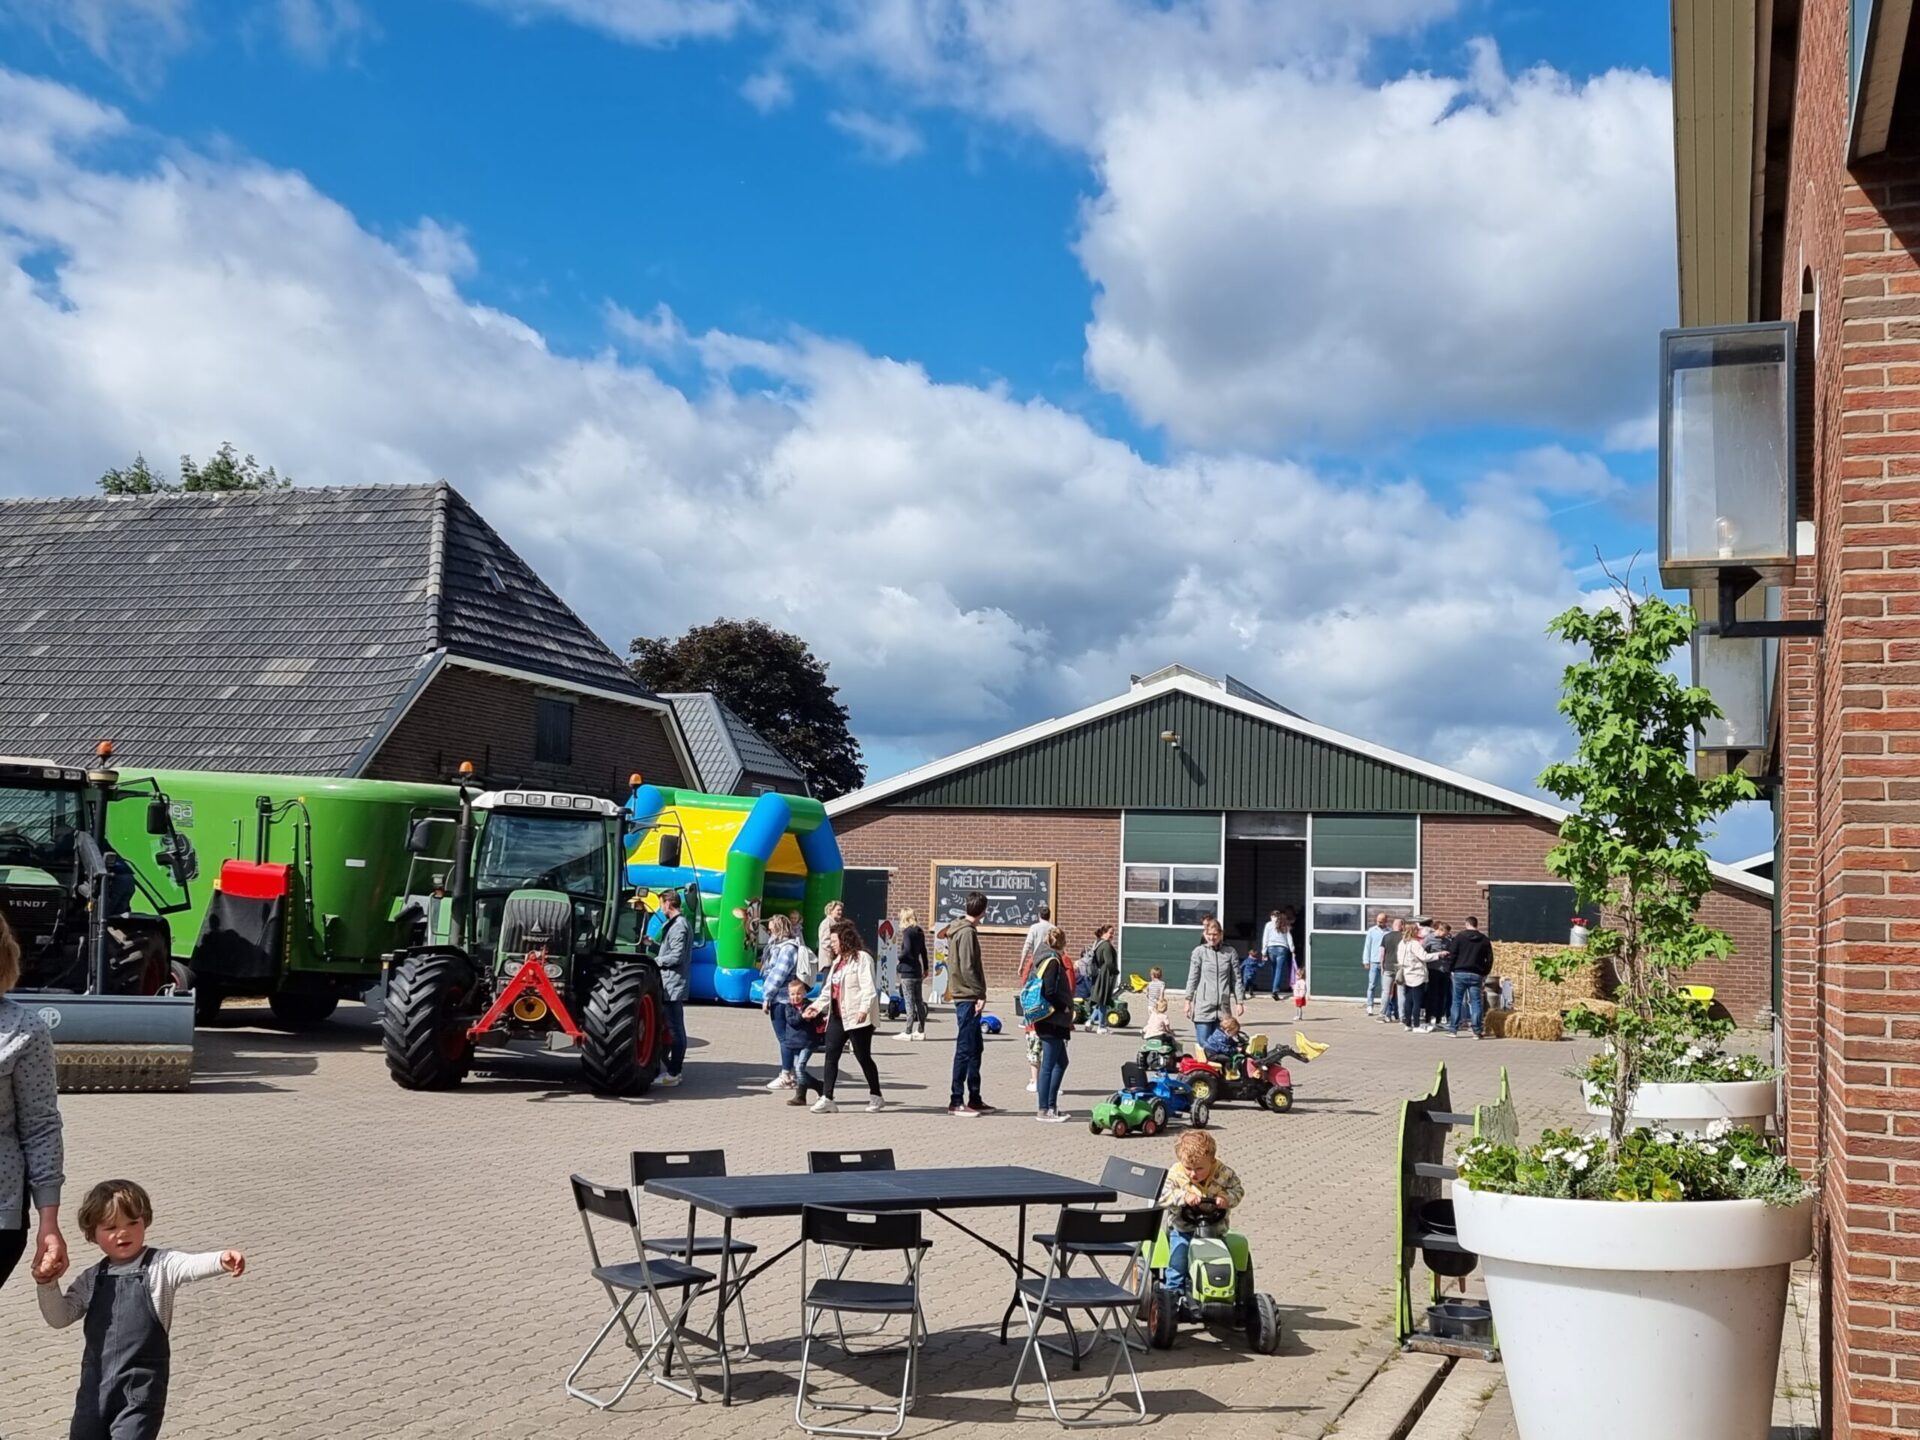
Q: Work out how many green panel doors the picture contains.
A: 2